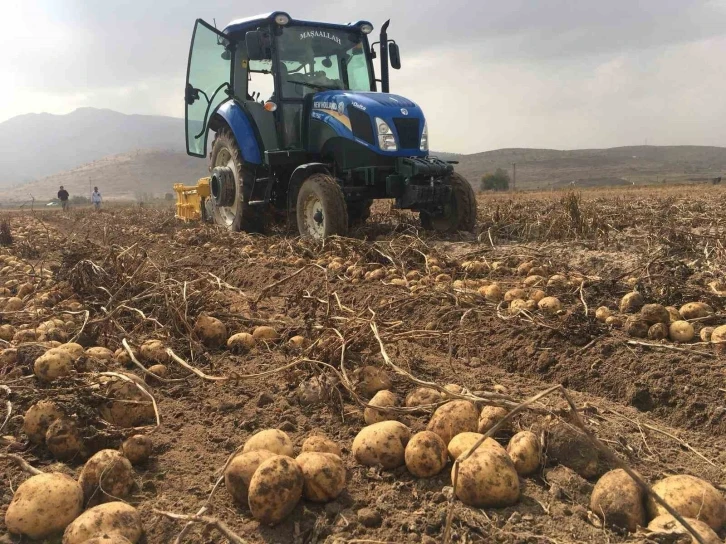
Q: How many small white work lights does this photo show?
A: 2